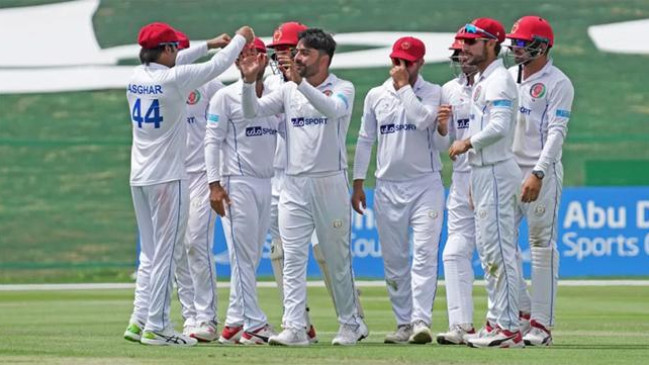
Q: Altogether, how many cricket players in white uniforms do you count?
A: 9